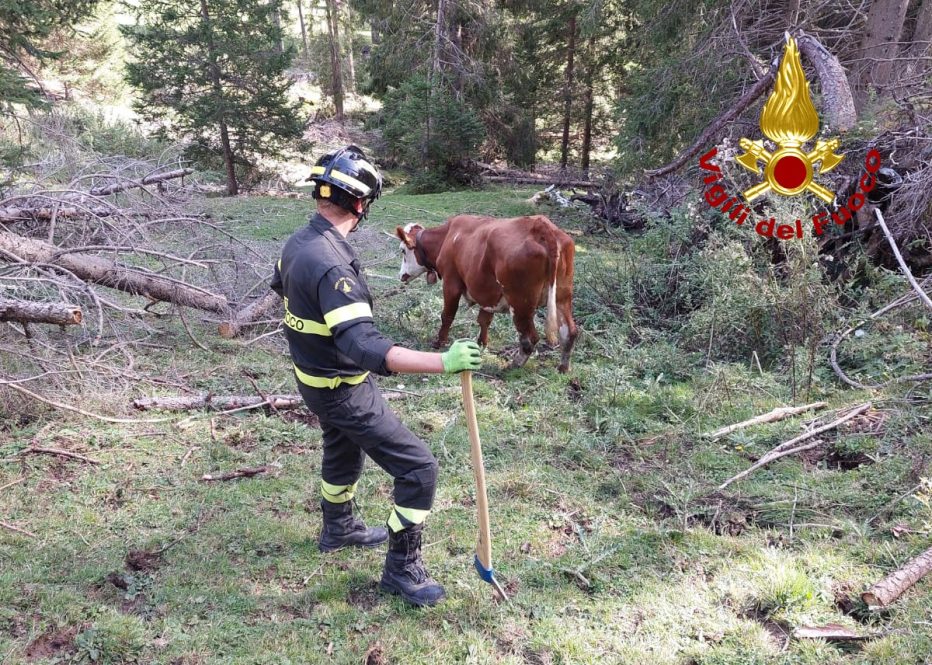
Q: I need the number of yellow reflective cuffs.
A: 2